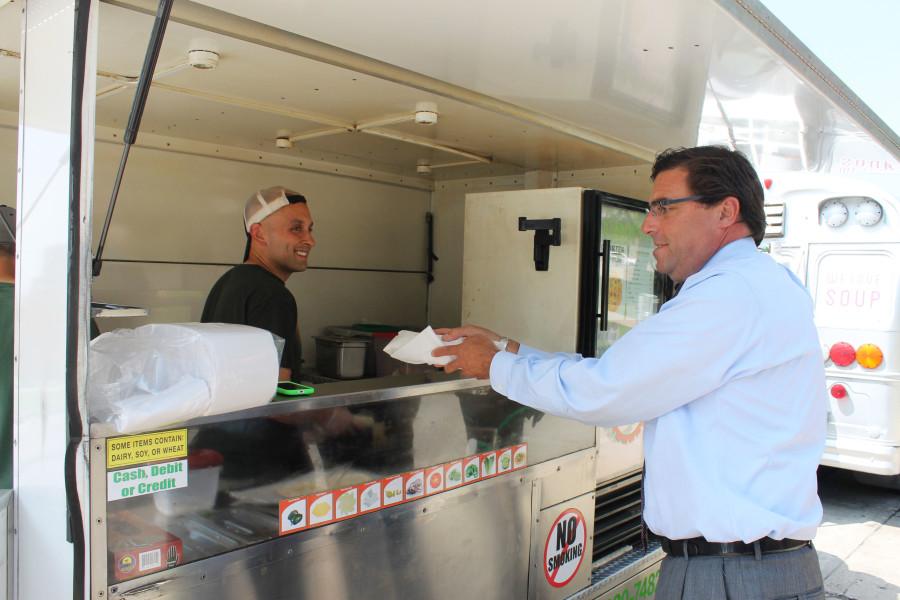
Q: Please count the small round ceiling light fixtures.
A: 4